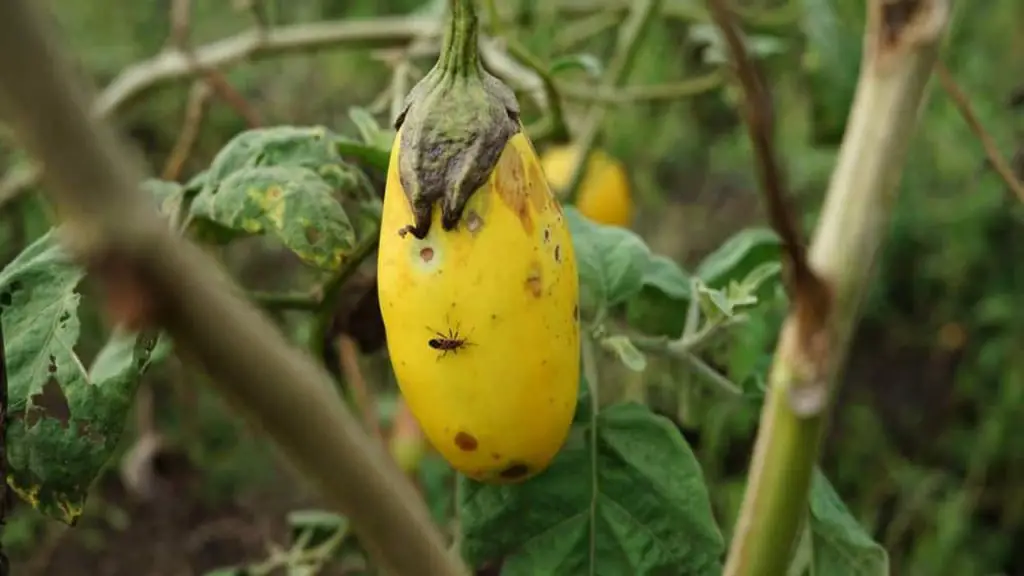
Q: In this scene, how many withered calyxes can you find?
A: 1